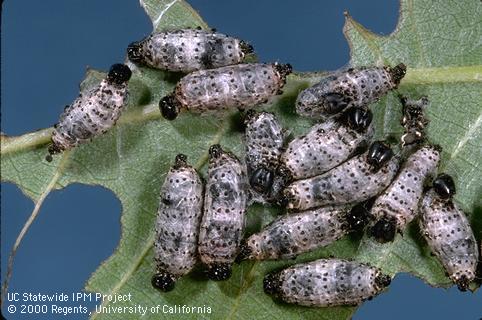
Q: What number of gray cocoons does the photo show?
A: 13